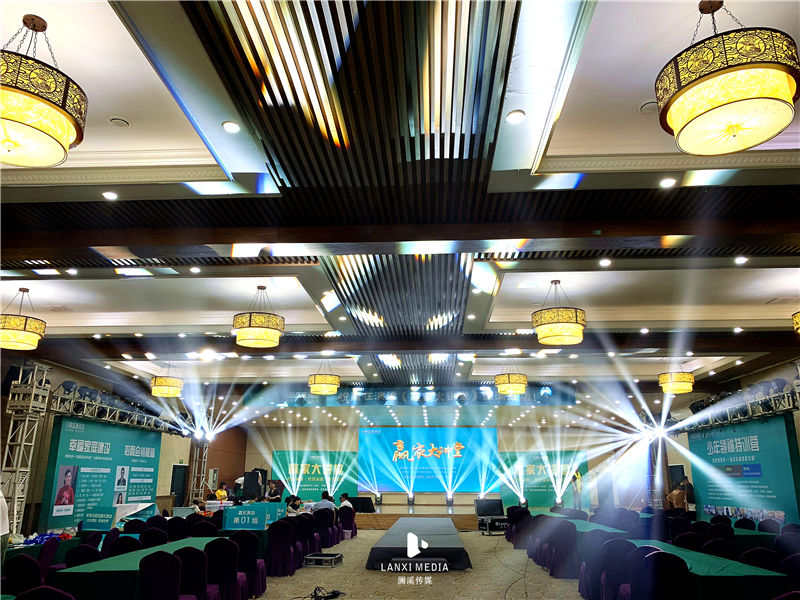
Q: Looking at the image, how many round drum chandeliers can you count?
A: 10